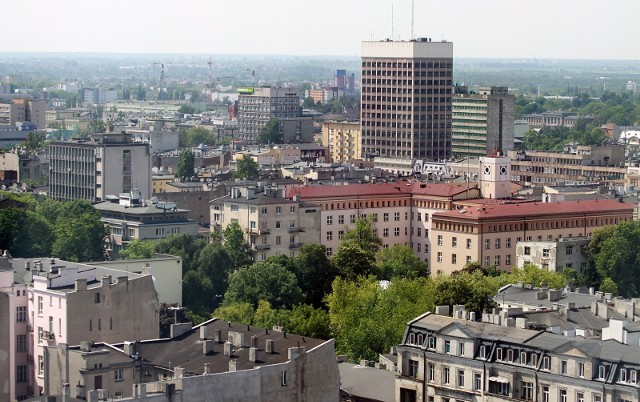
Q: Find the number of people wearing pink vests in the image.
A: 0